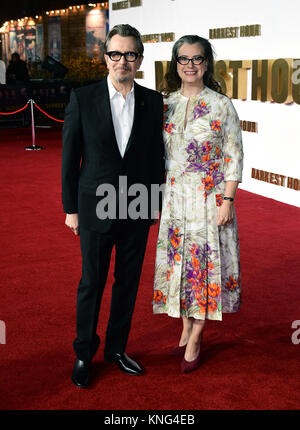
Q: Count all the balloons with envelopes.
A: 0